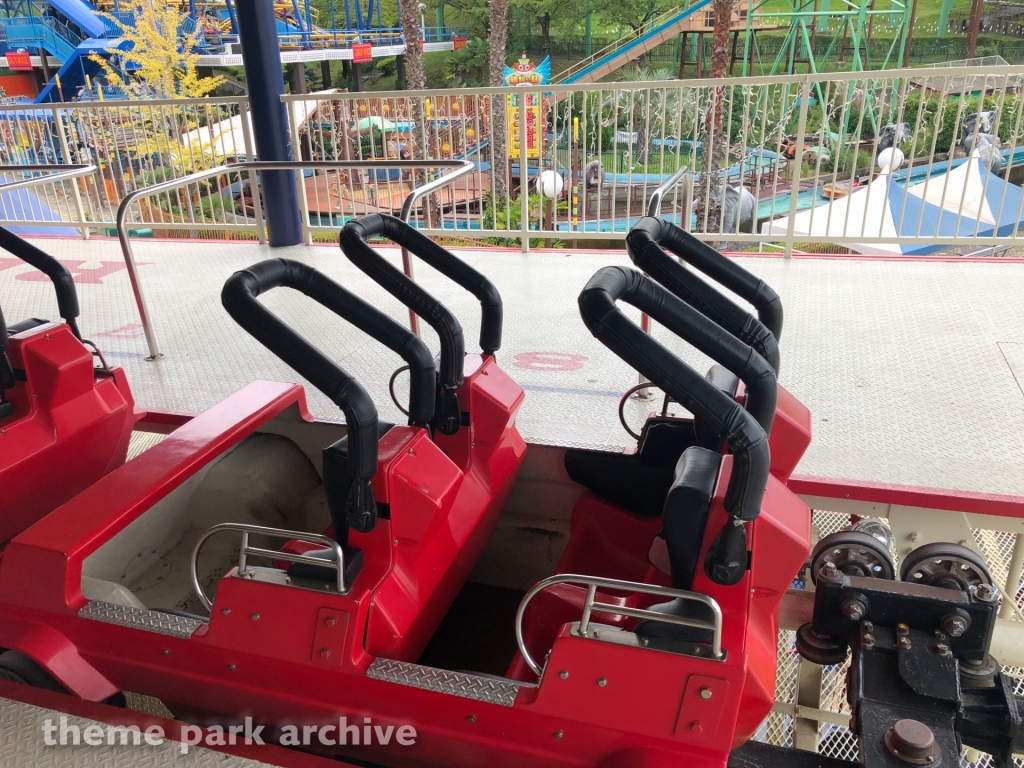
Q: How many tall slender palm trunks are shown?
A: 3